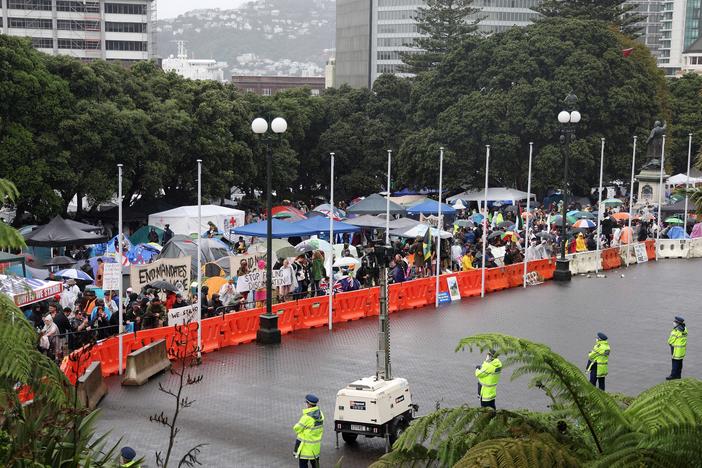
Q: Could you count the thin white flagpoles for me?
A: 11